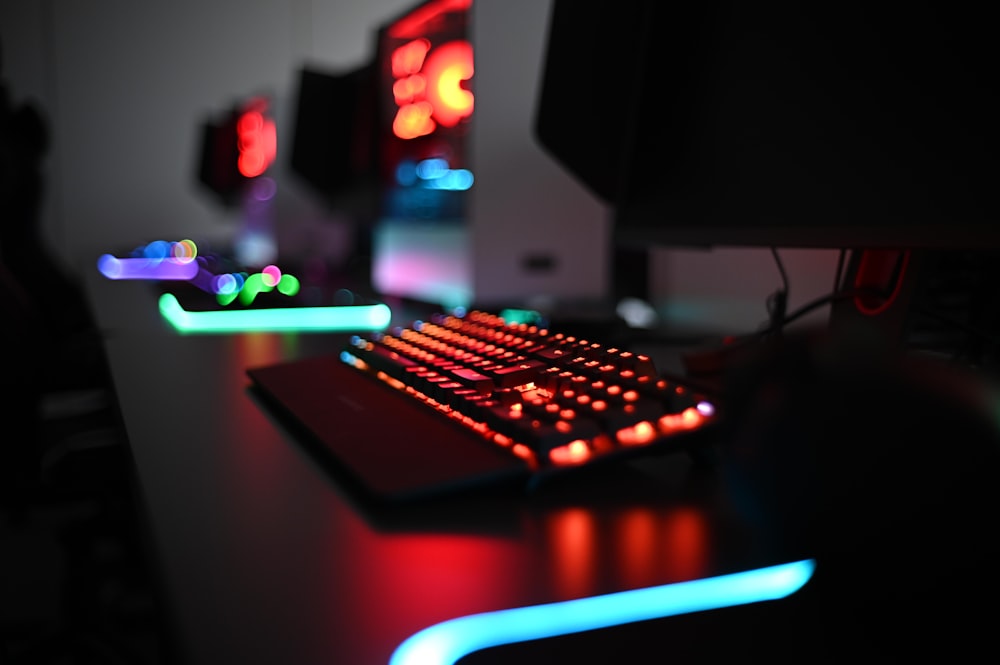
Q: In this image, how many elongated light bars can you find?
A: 3